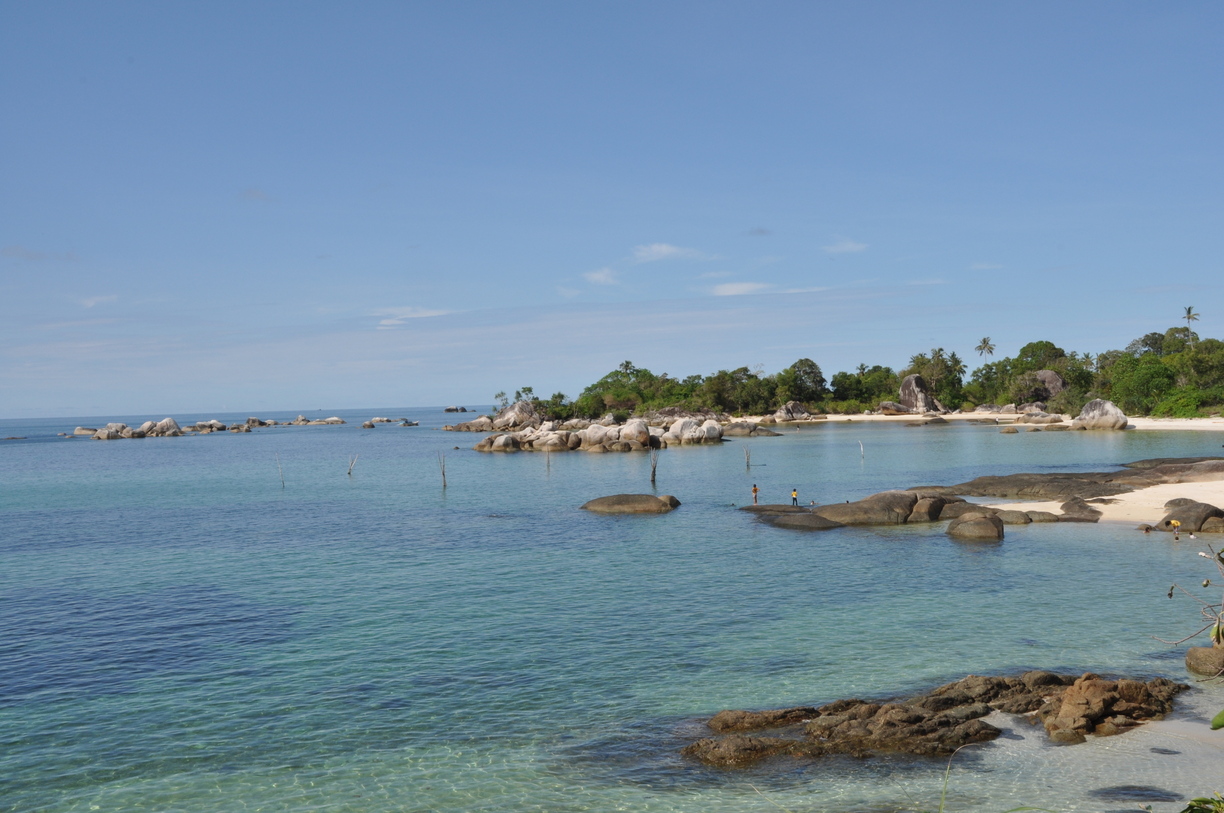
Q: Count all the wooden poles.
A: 7